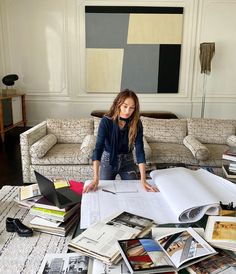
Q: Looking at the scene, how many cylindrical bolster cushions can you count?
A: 5